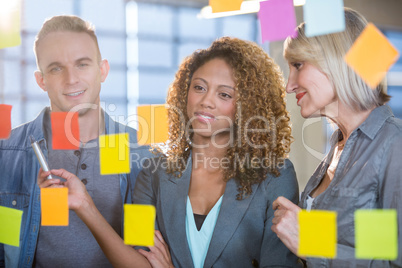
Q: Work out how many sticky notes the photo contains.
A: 14